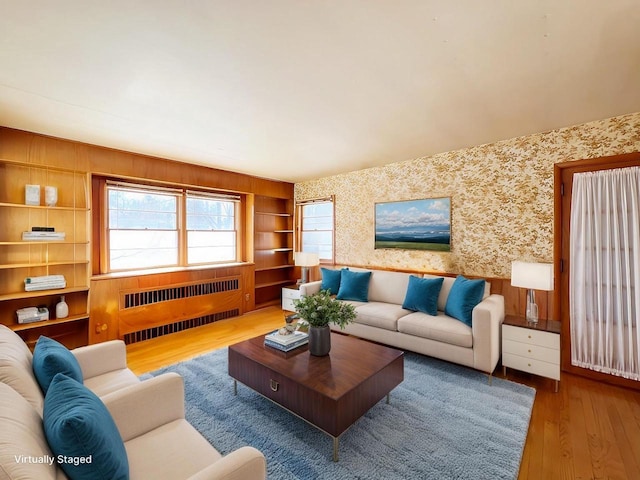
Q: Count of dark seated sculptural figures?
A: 0